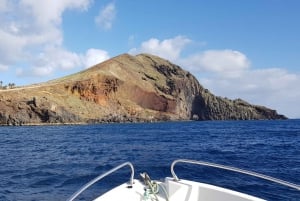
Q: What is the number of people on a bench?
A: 0